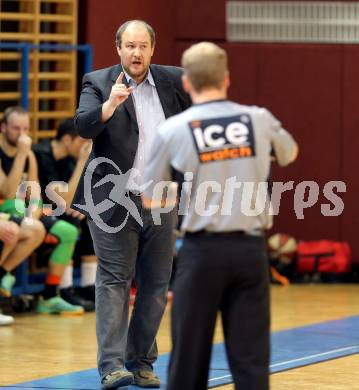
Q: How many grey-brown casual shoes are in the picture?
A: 2